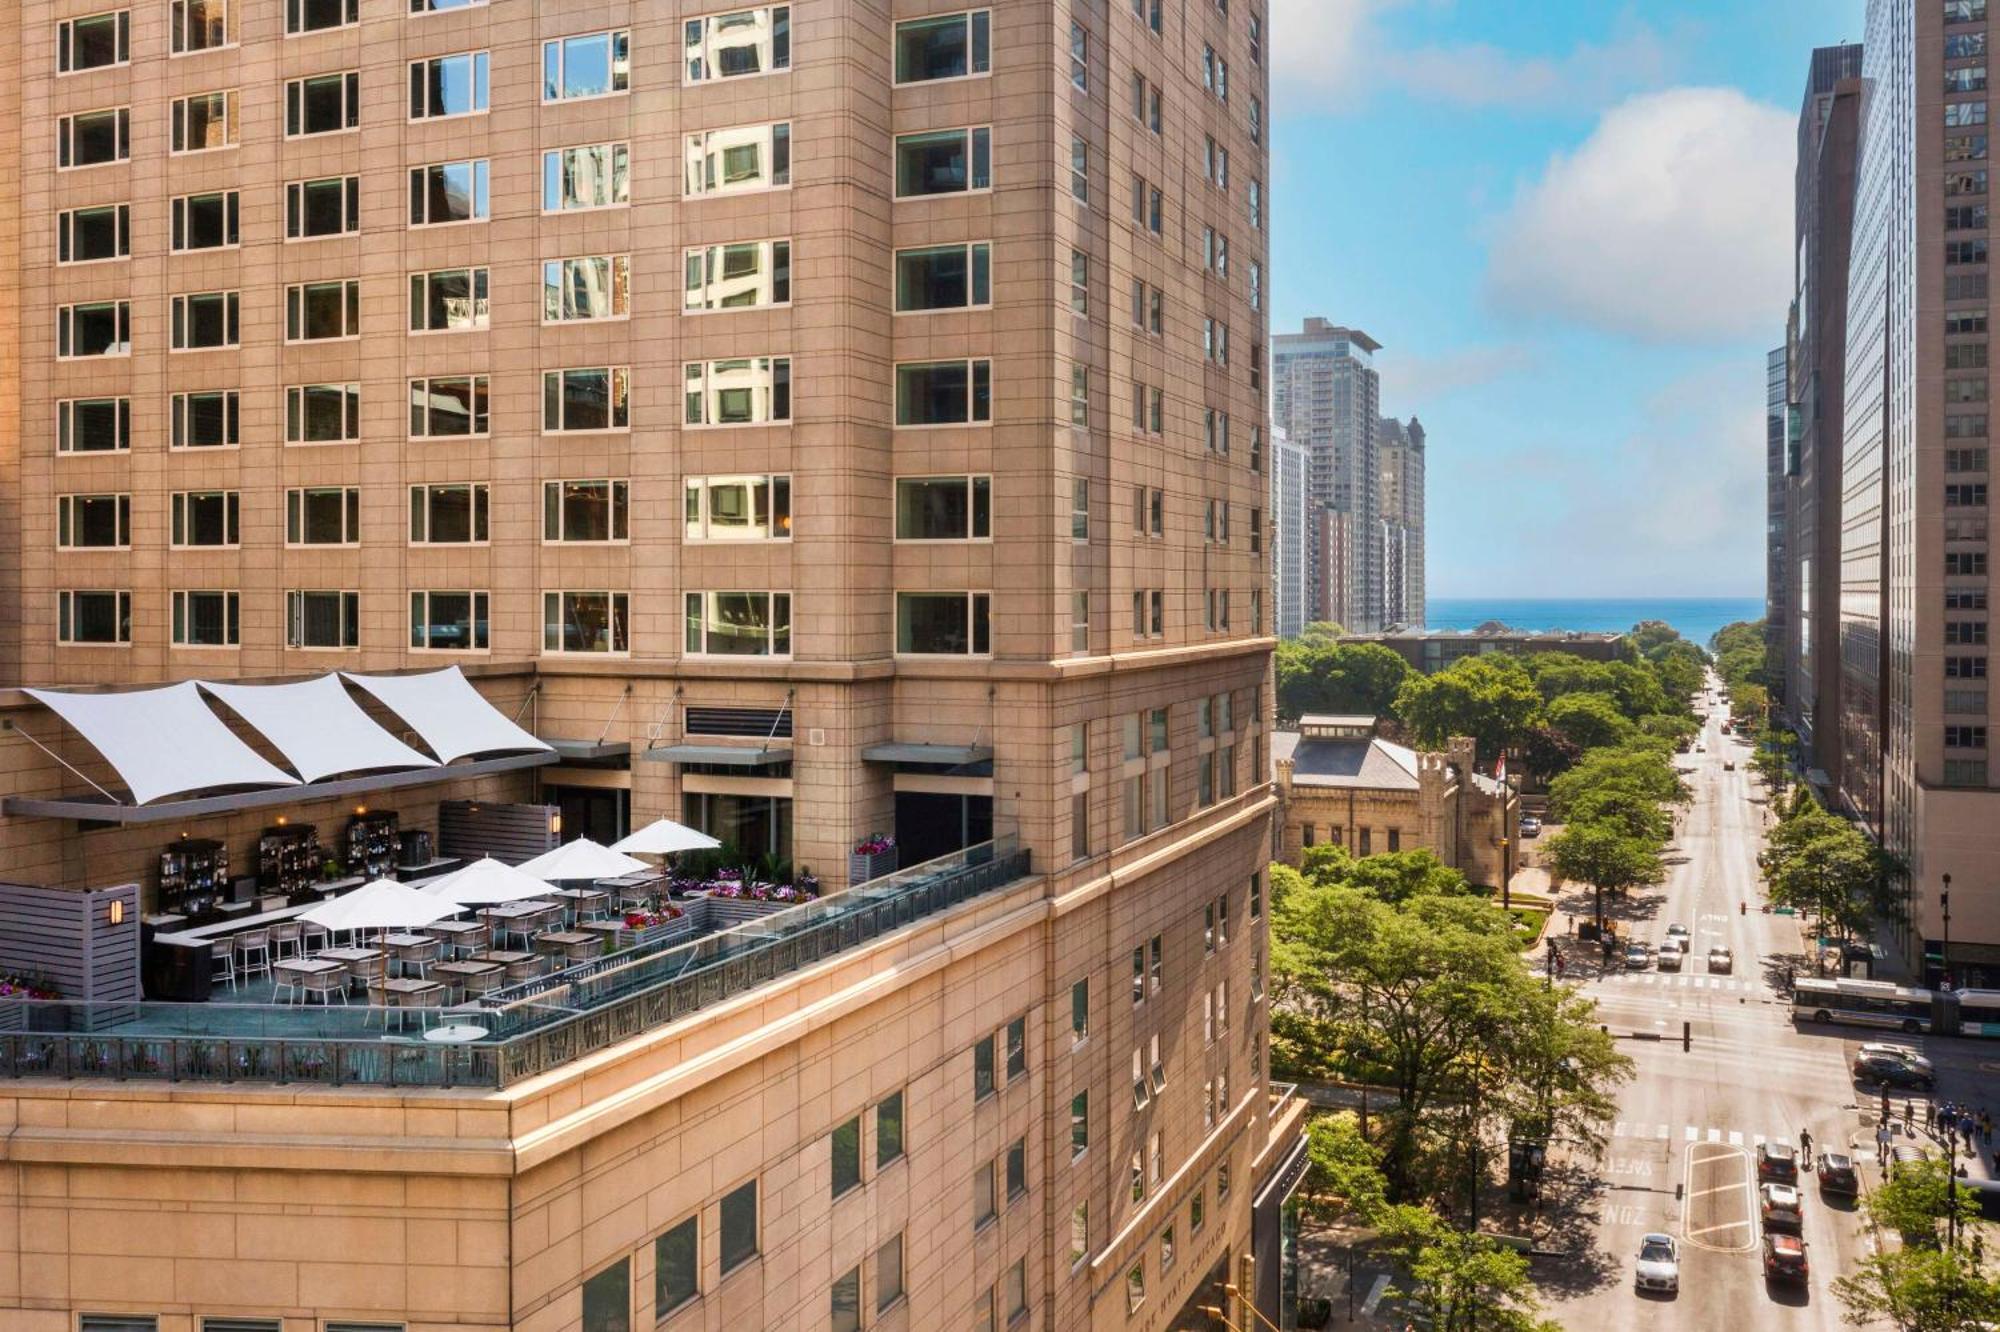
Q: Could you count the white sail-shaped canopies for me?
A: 3